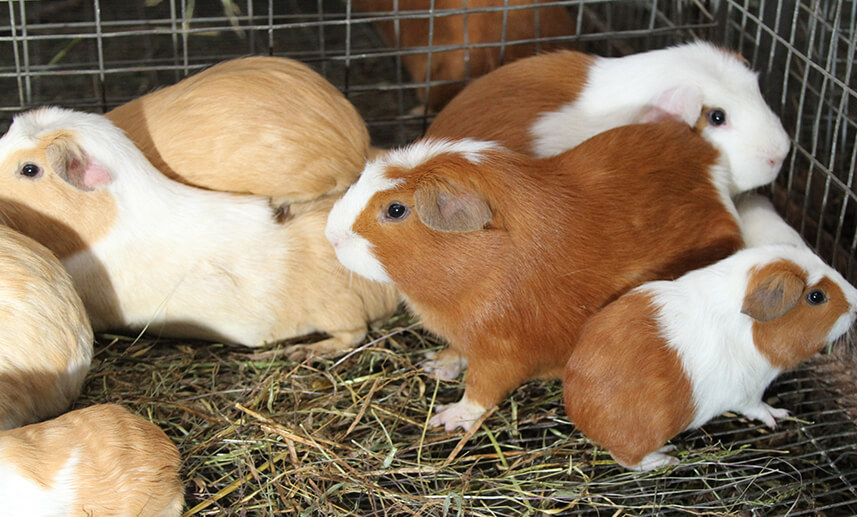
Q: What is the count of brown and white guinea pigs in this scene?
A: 3